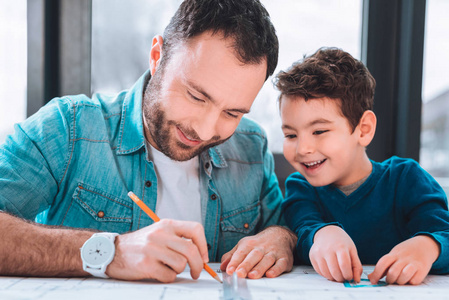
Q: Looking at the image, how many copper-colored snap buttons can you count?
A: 2